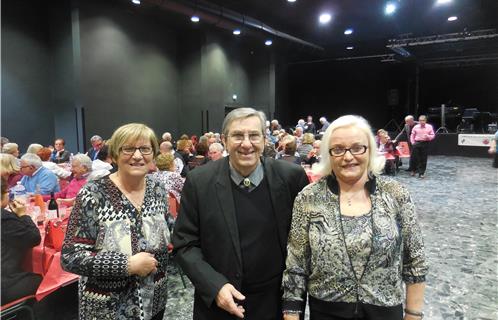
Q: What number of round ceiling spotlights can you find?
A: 11